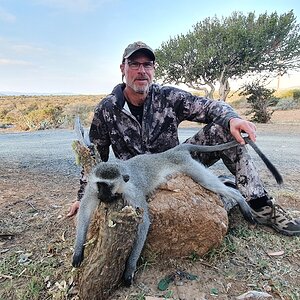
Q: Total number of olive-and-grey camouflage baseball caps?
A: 1